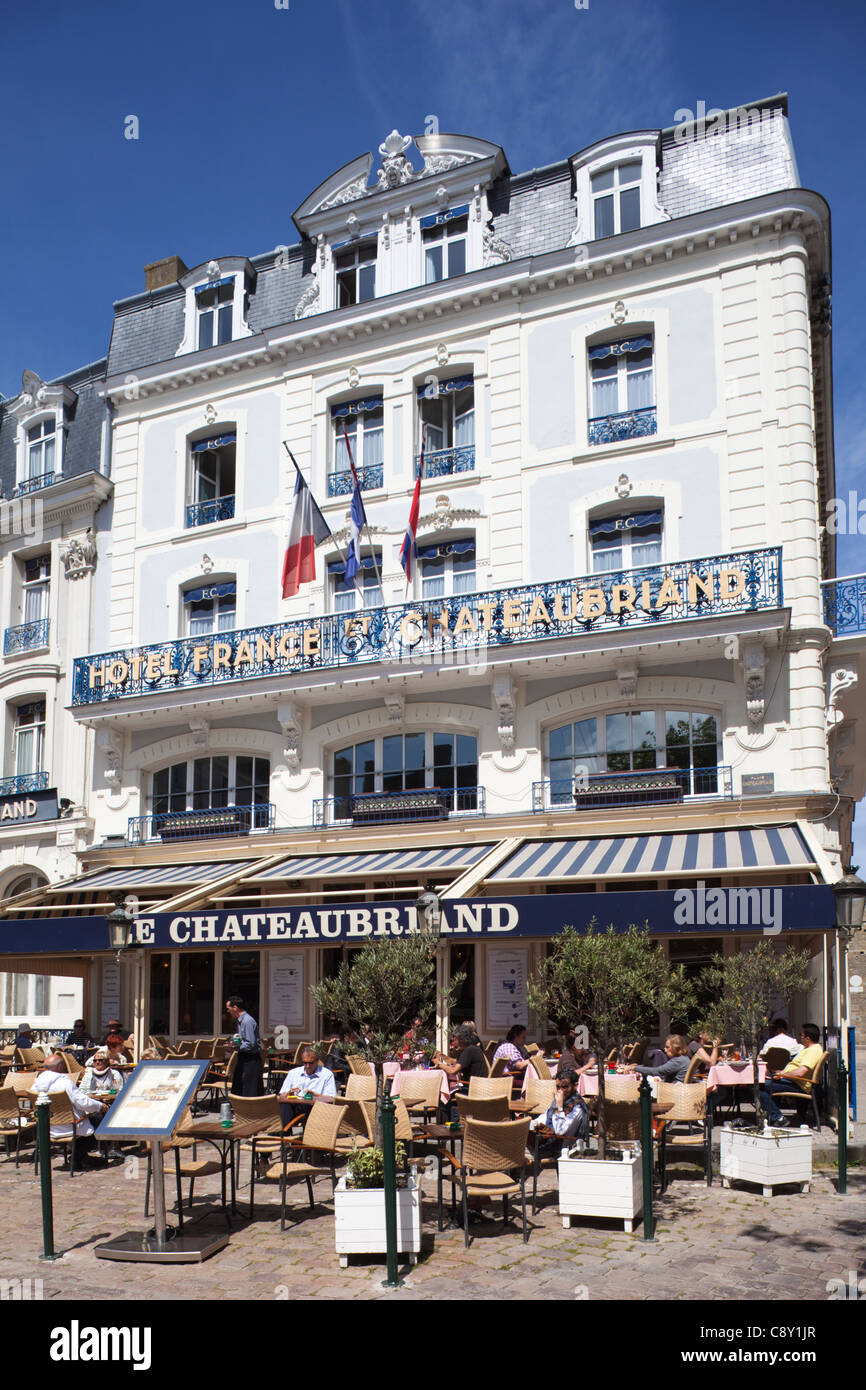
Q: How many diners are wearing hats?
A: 2